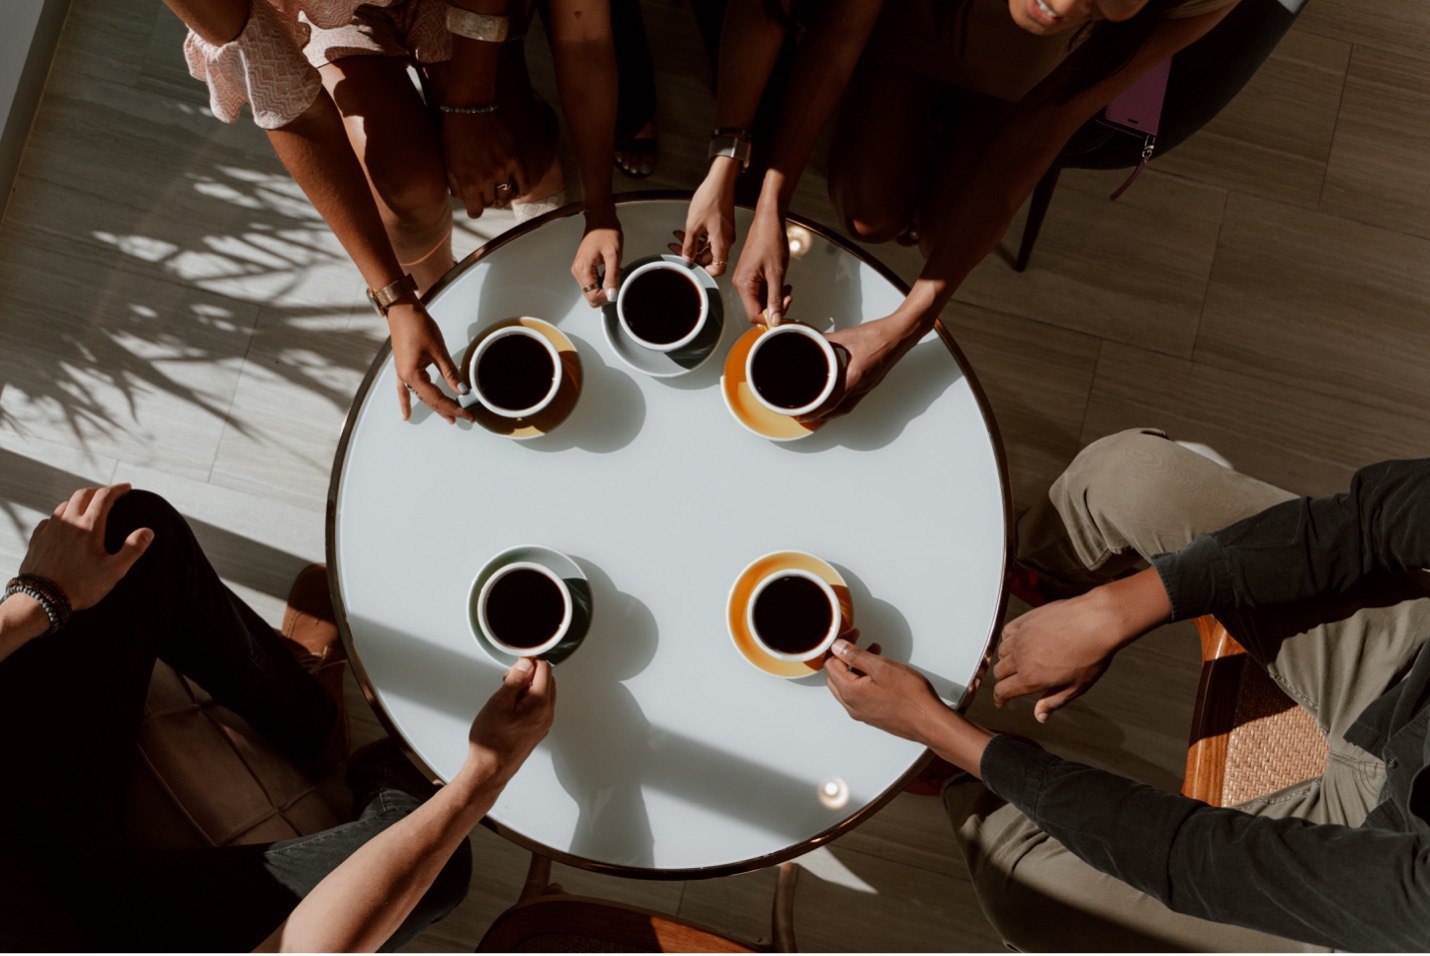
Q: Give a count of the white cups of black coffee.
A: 5